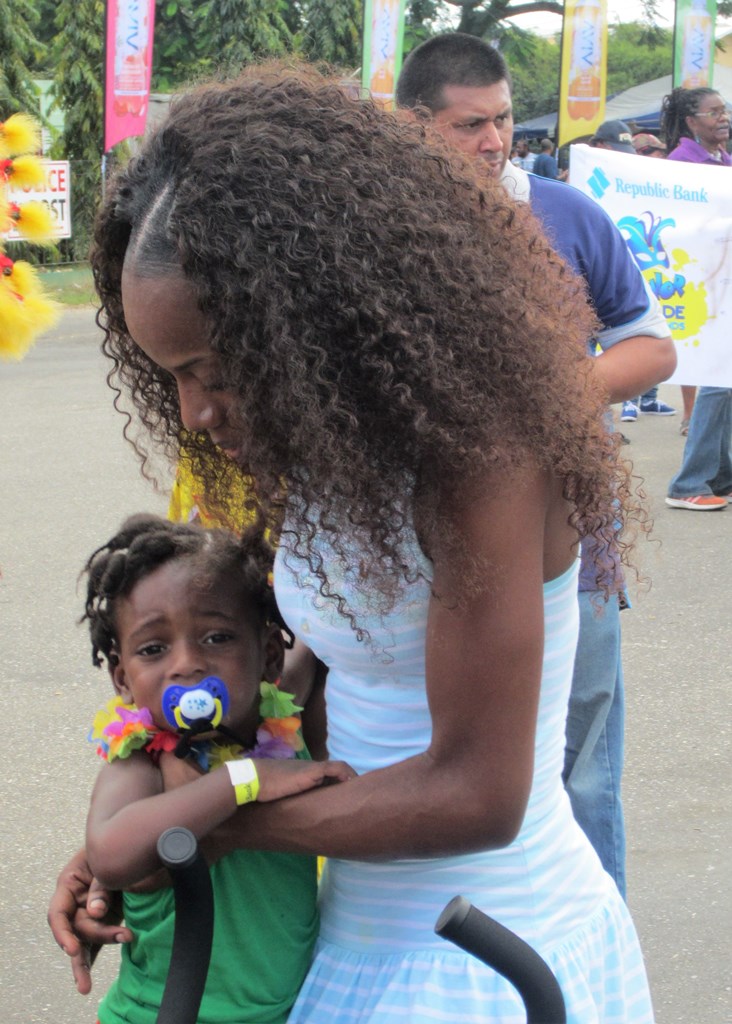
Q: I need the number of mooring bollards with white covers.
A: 0